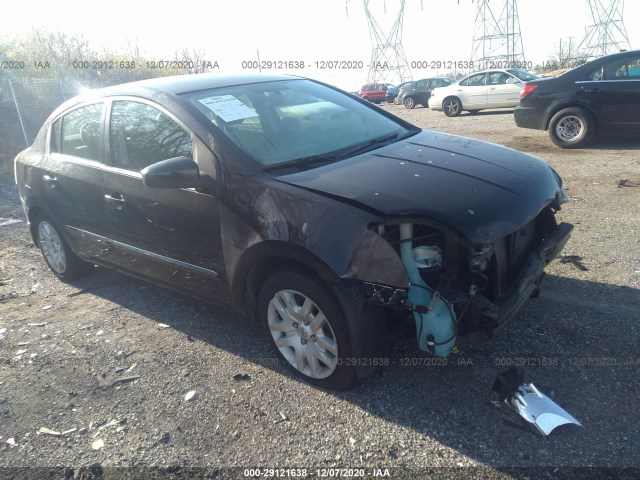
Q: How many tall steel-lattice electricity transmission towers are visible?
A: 3